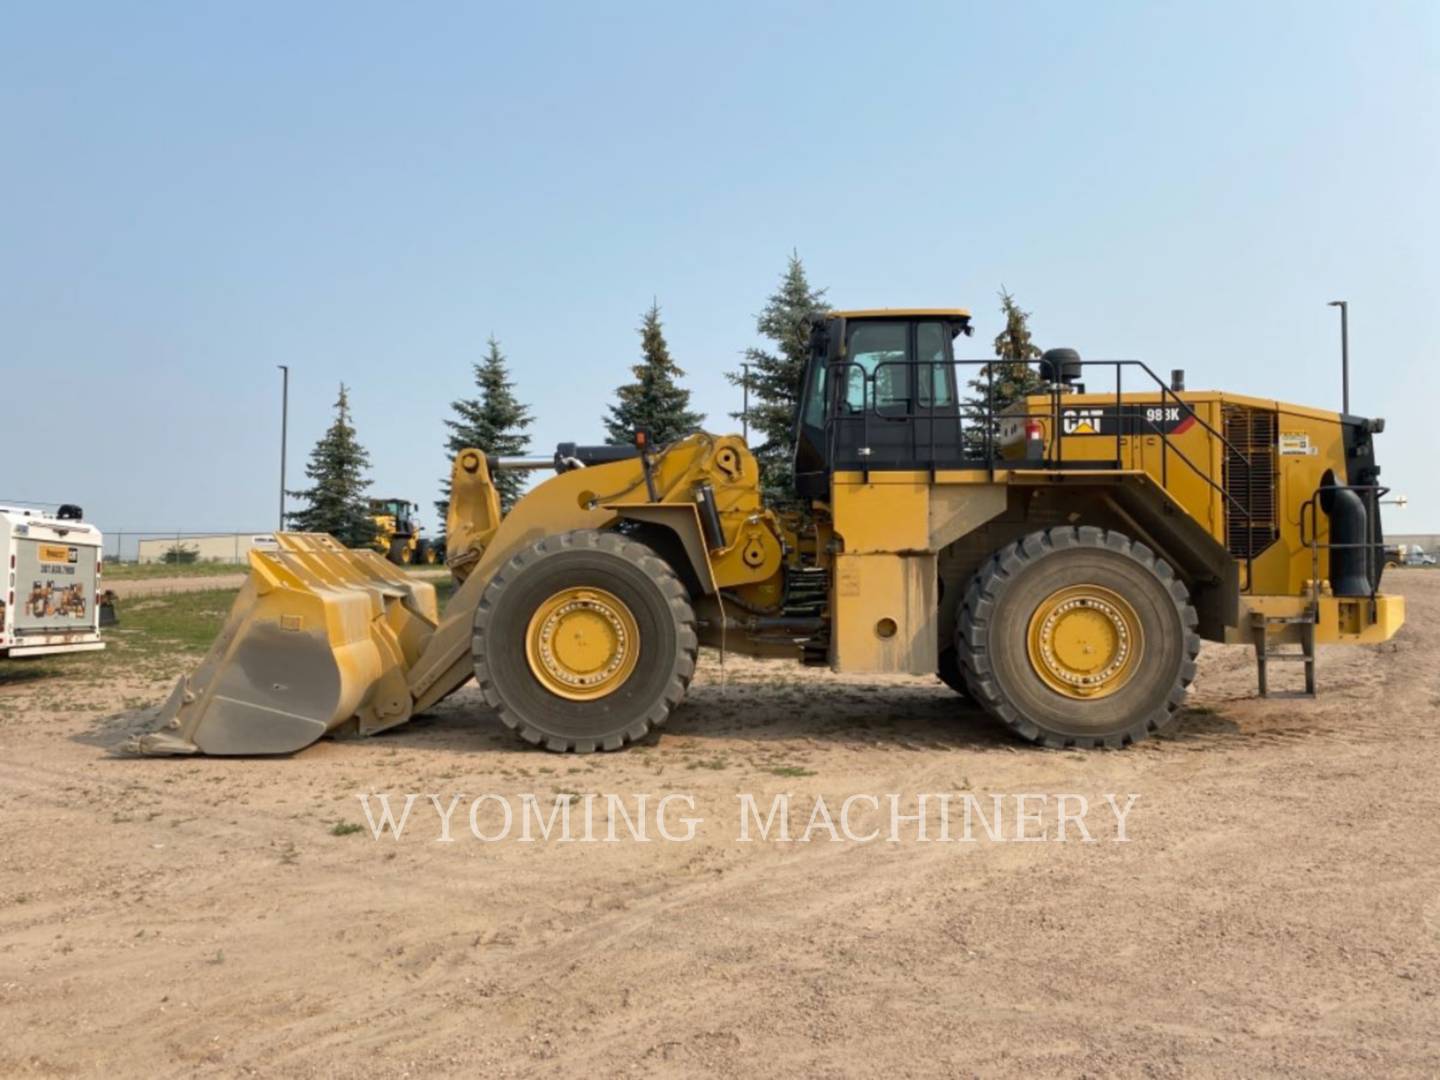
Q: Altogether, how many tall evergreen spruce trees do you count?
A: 5